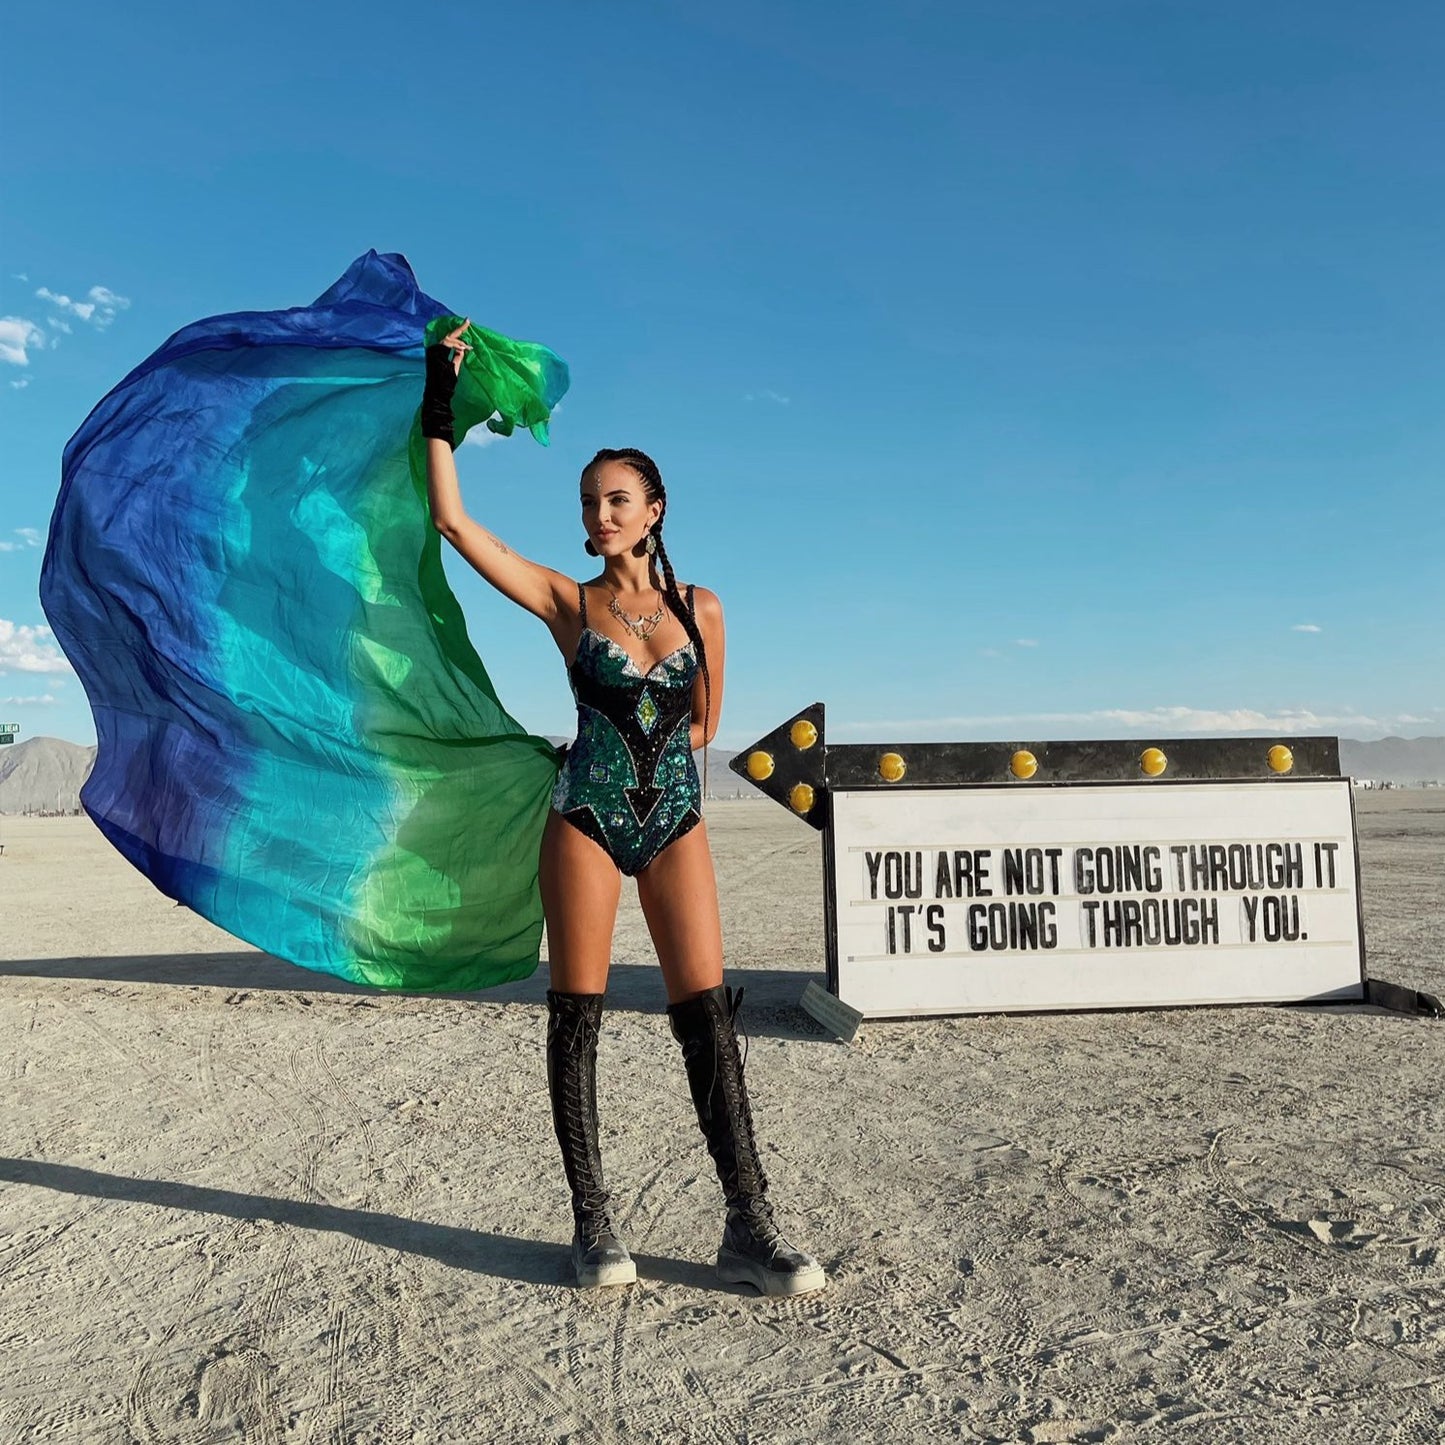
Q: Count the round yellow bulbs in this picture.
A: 7